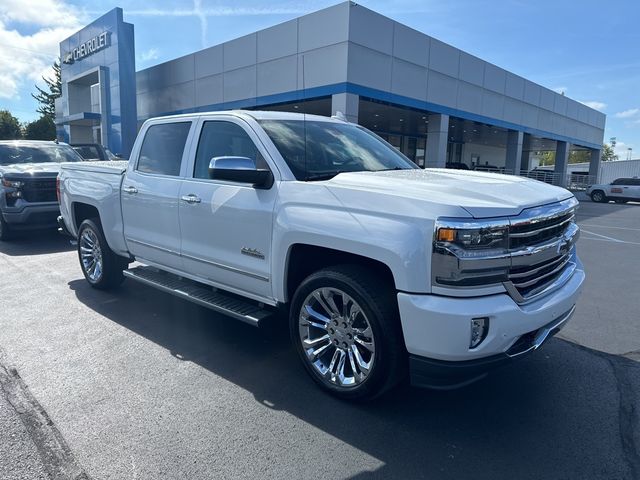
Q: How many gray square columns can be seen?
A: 5